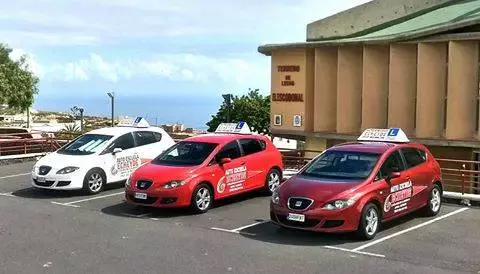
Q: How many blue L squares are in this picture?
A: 3